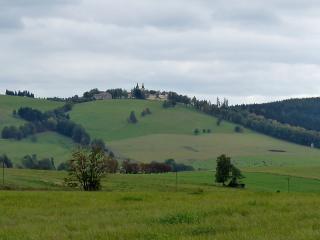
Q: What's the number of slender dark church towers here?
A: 2